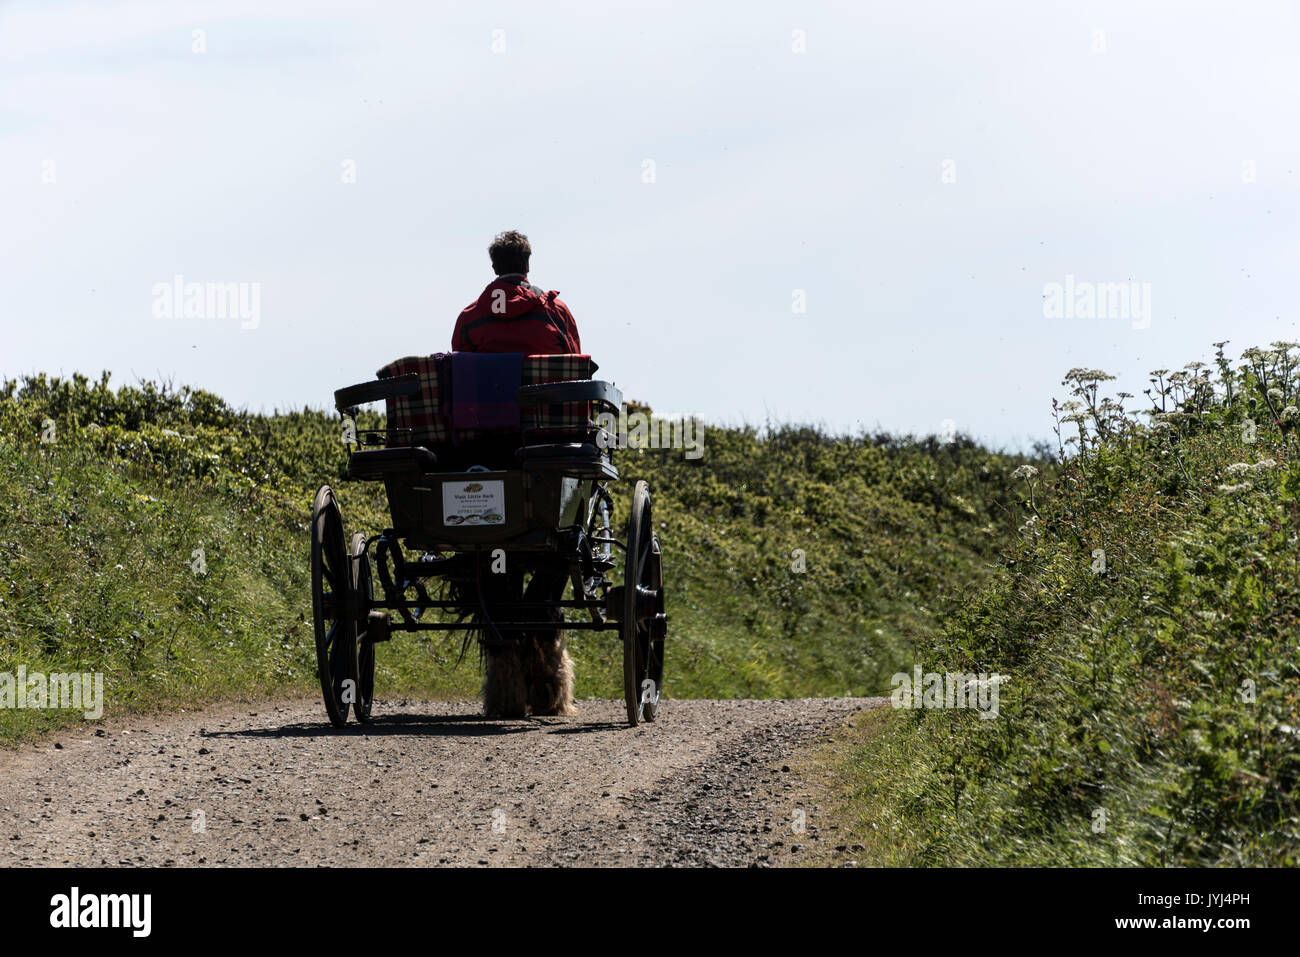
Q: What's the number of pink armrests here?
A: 0